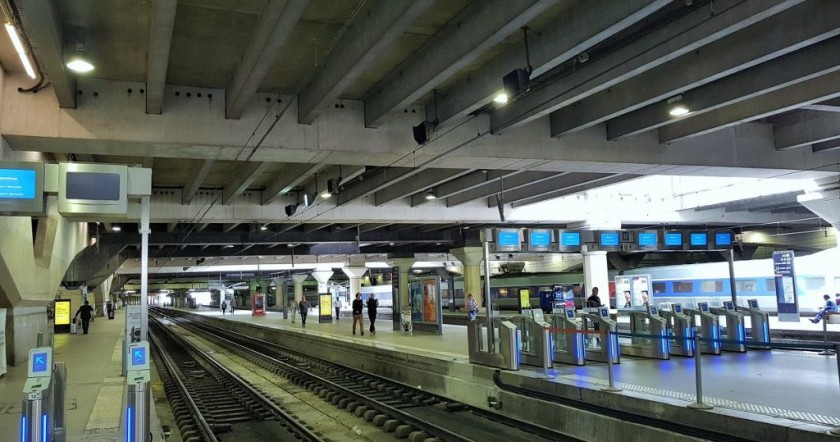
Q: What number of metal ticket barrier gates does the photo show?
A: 11